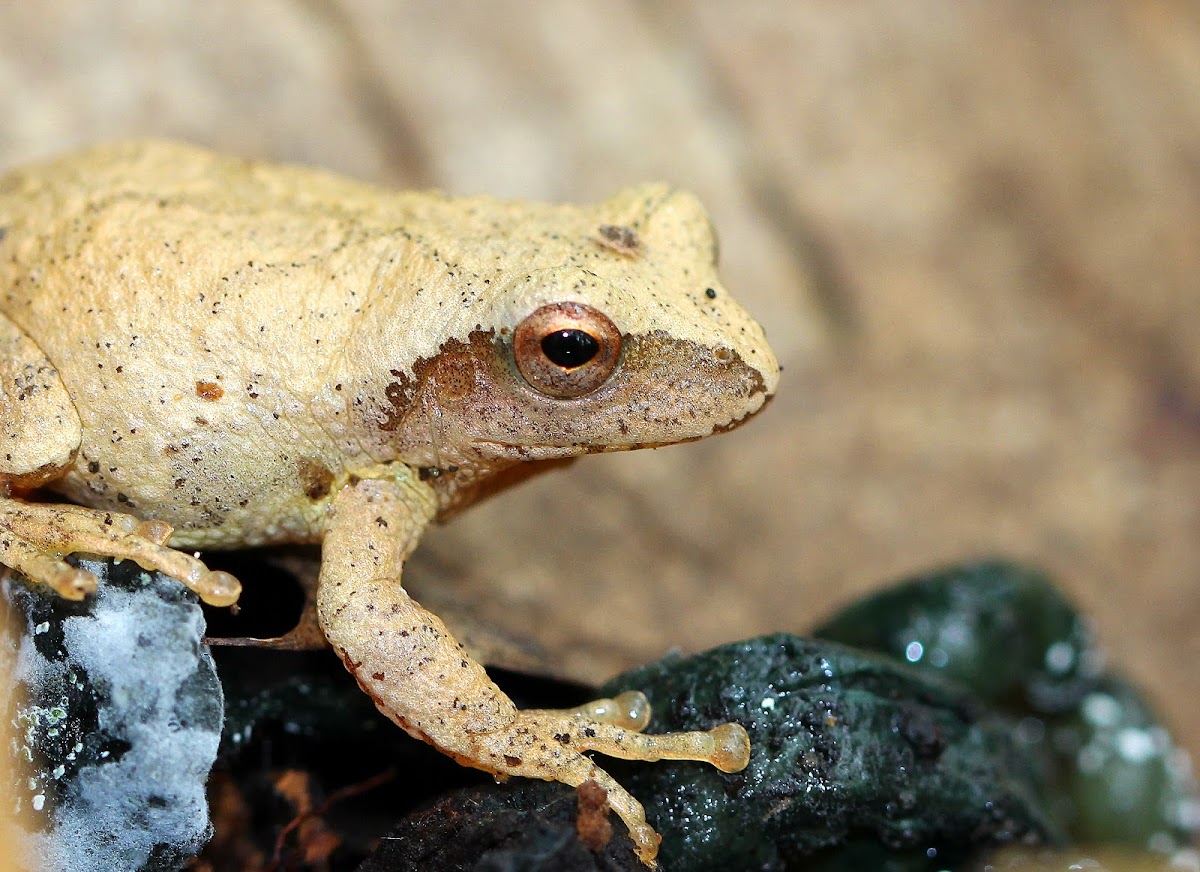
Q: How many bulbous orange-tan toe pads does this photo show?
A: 6